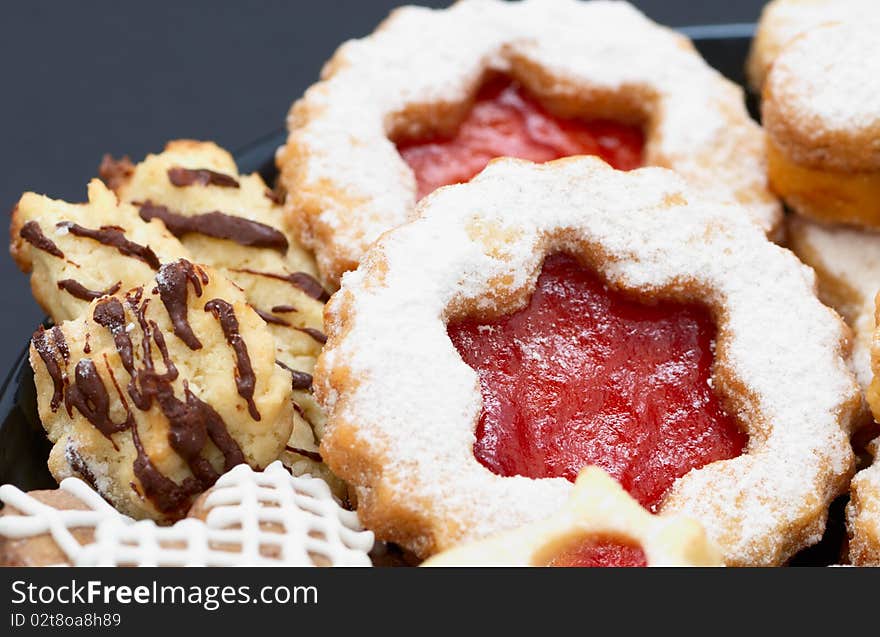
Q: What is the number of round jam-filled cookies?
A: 2